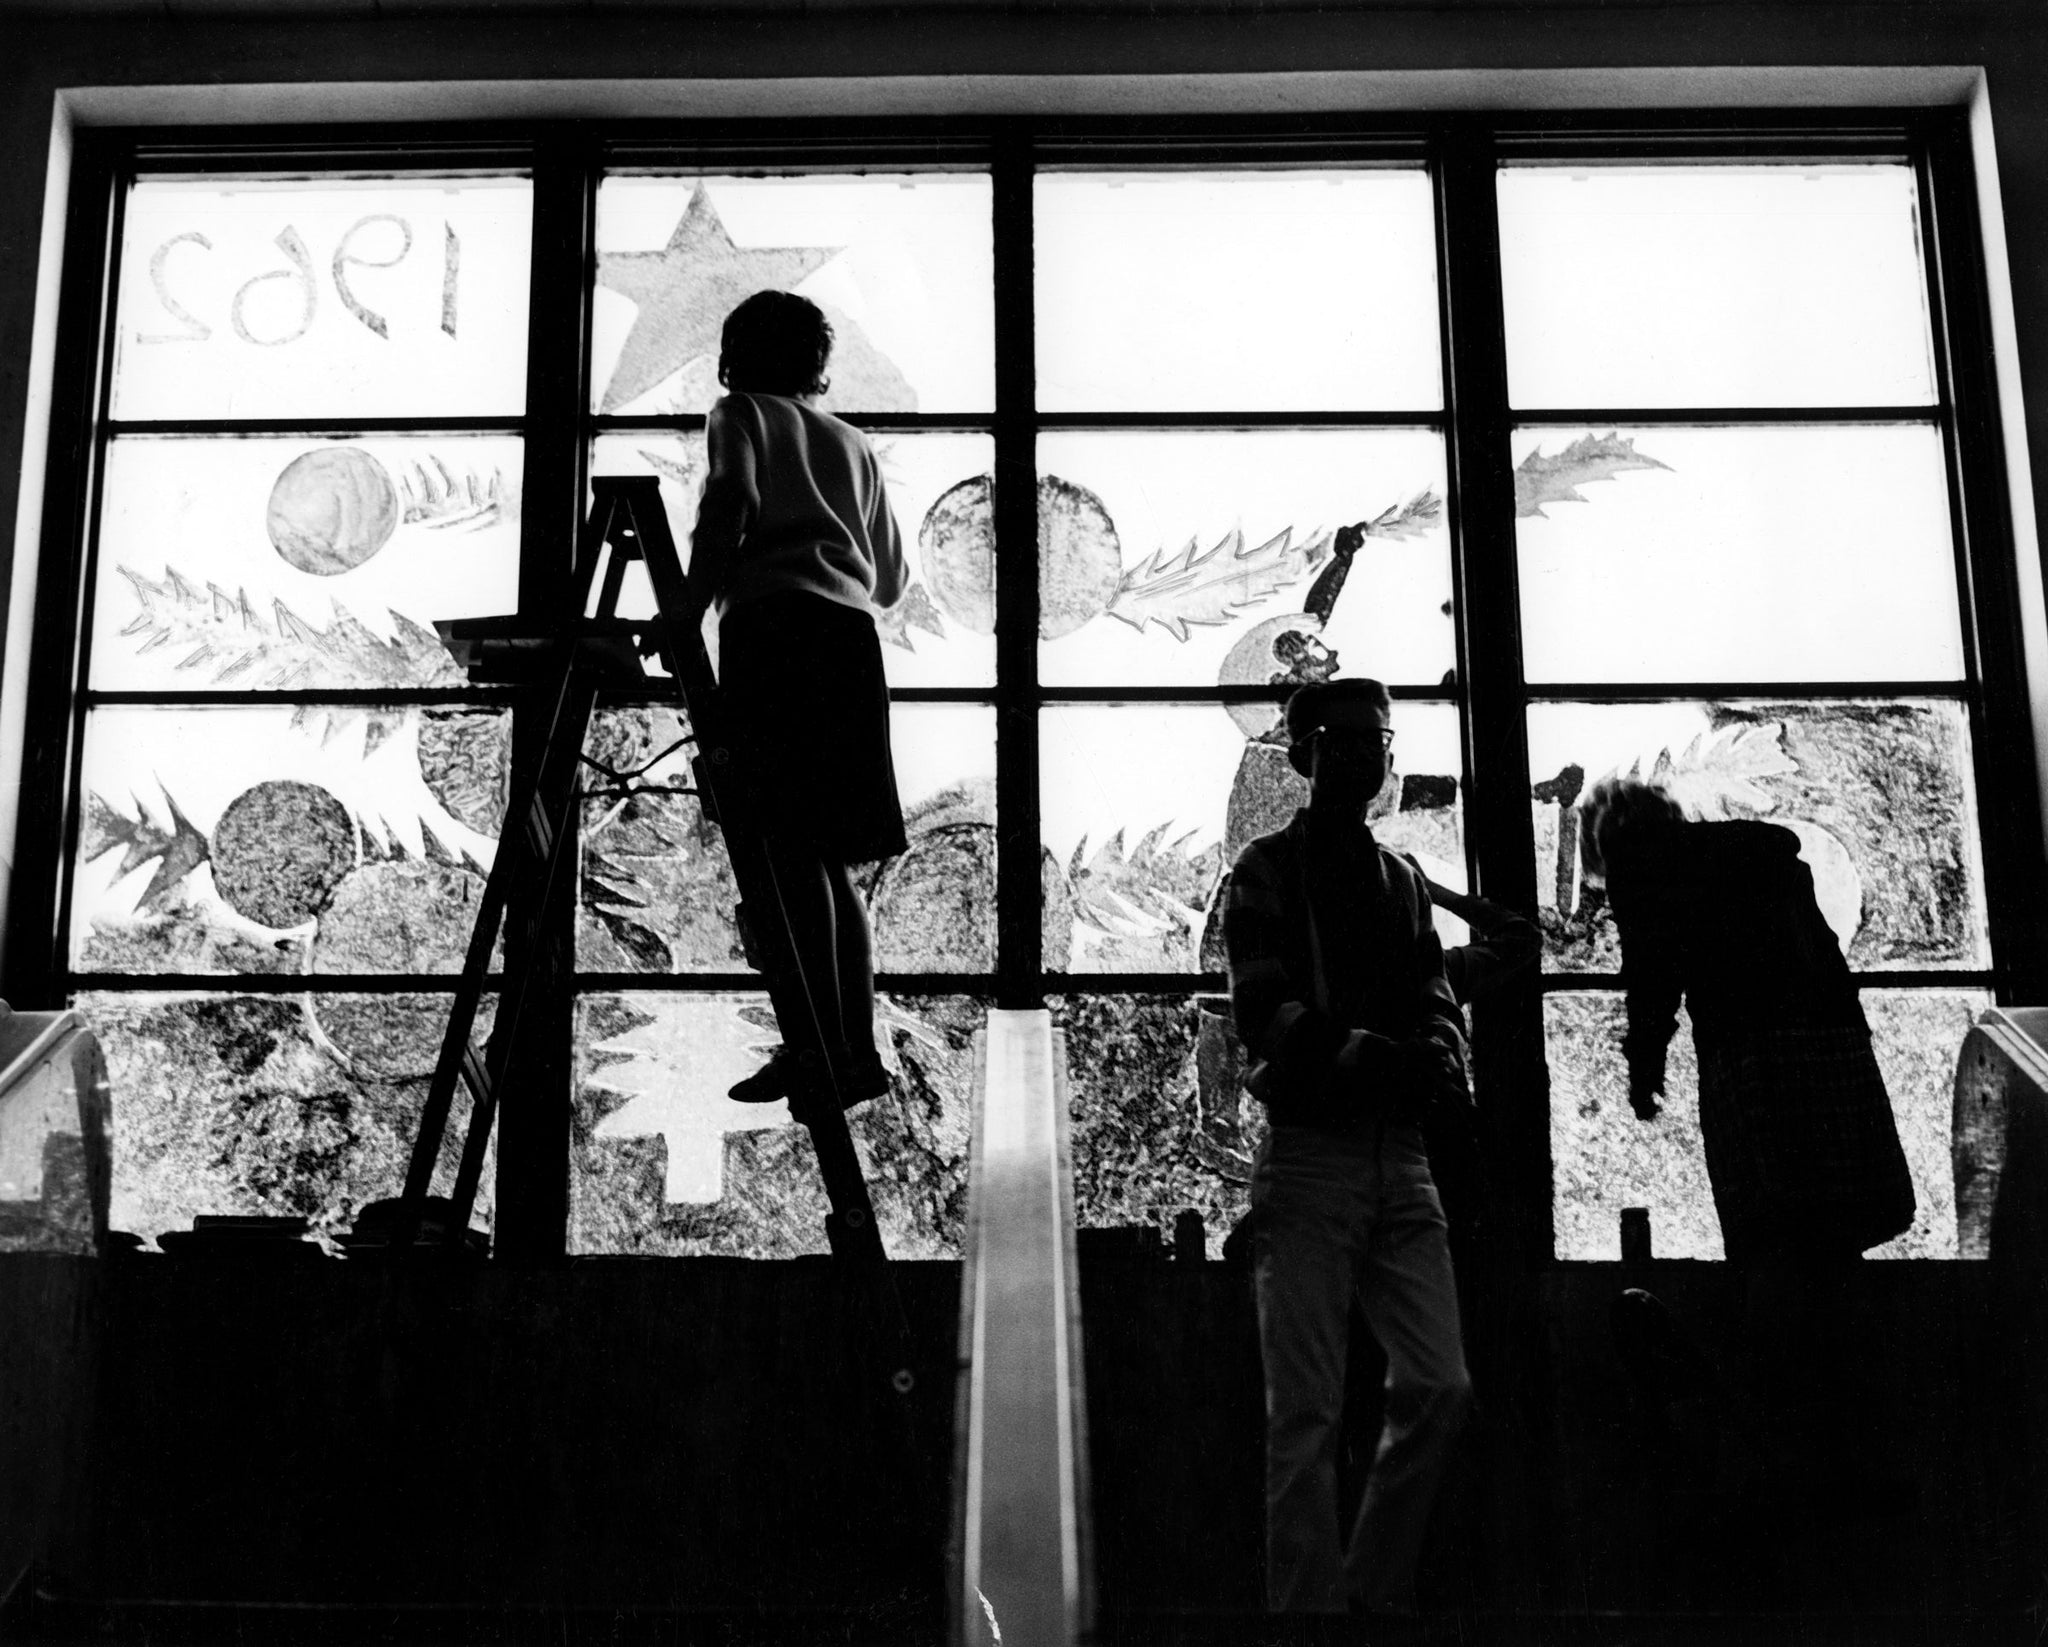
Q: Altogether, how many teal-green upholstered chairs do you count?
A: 0